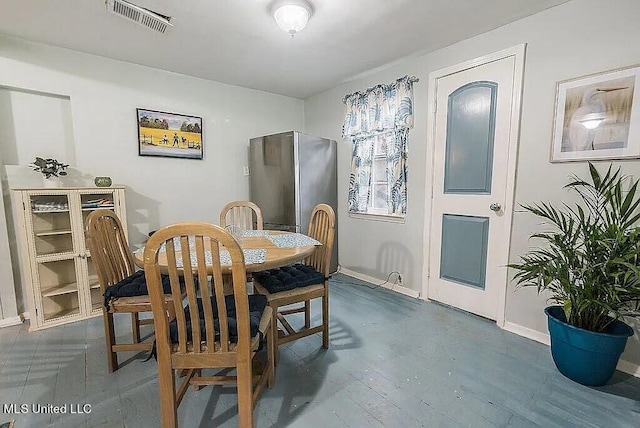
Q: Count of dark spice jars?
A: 0